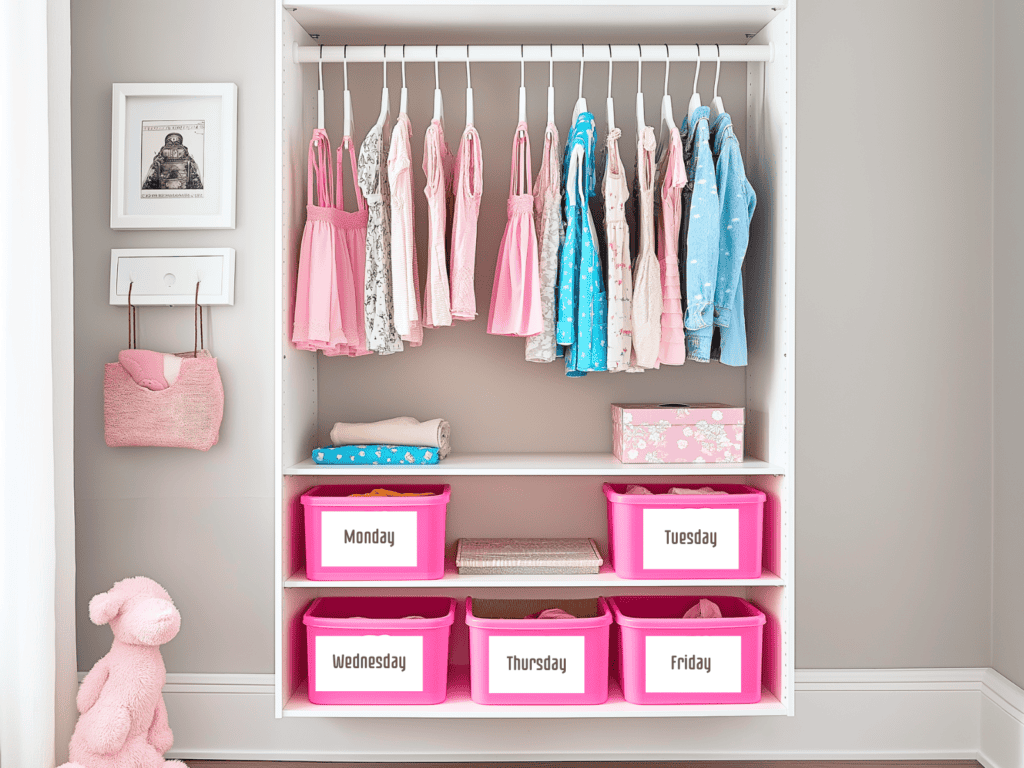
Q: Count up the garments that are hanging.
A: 14